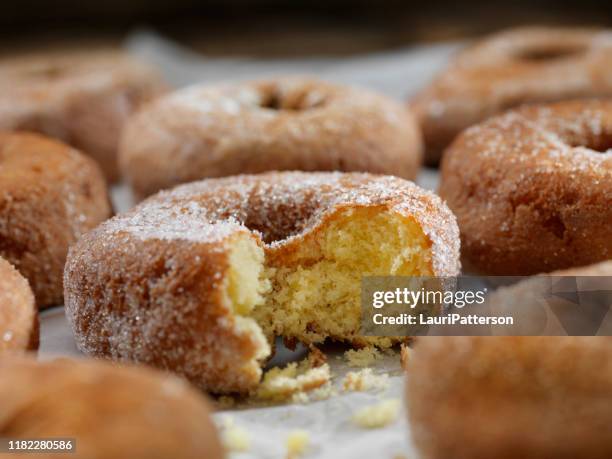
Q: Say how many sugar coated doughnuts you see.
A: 9